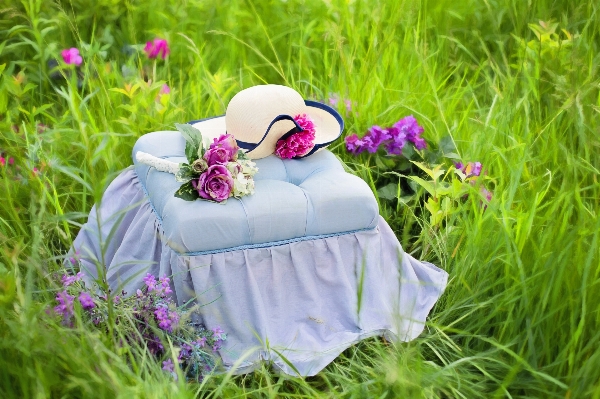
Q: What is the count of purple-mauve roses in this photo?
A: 3